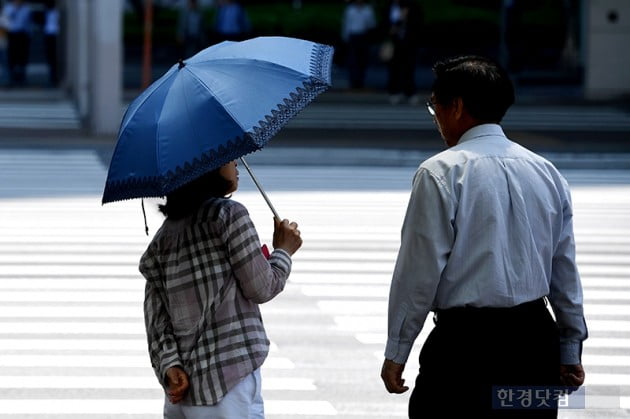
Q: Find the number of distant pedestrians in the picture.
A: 6